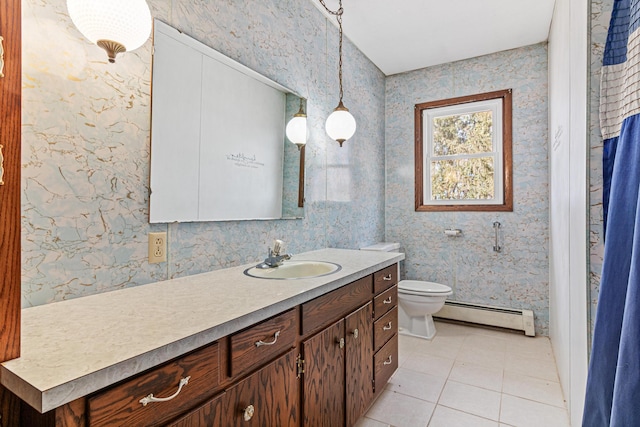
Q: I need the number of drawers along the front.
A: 6